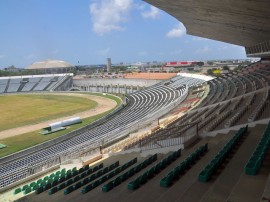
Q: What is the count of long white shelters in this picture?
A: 1